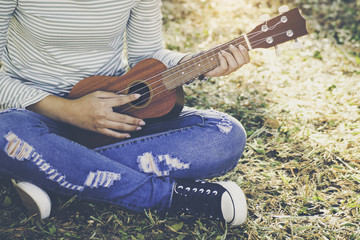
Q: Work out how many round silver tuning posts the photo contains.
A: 4